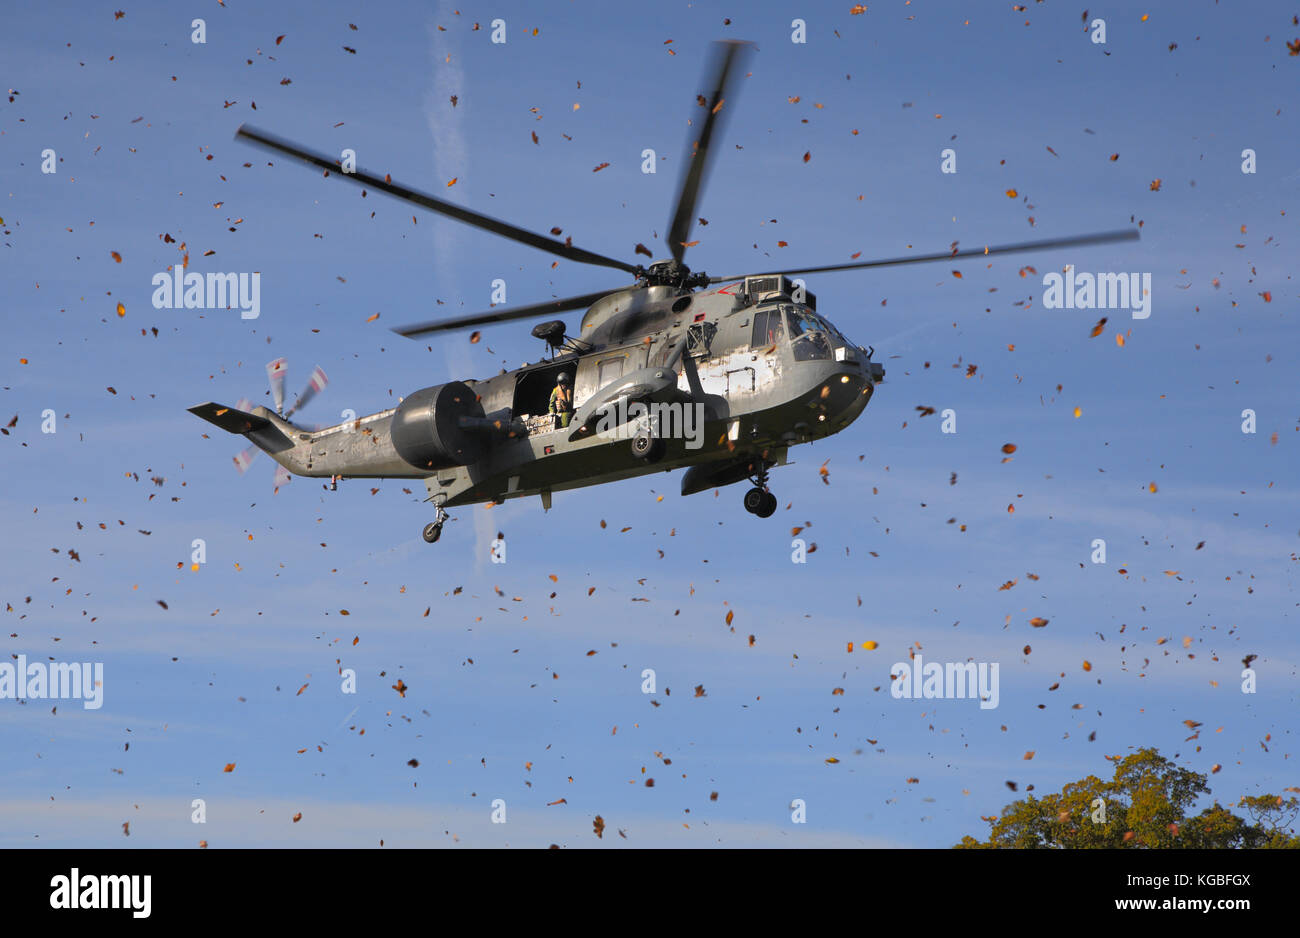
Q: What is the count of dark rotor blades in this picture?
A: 4